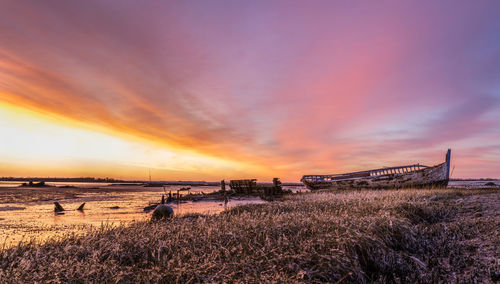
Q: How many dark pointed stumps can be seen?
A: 2